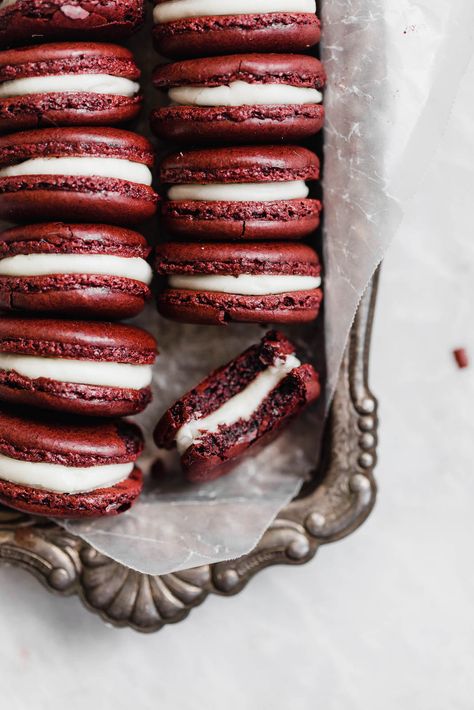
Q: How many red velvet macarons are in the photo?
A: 11